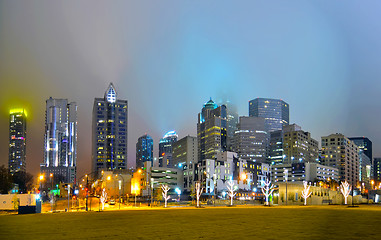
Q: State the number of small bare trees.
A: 7